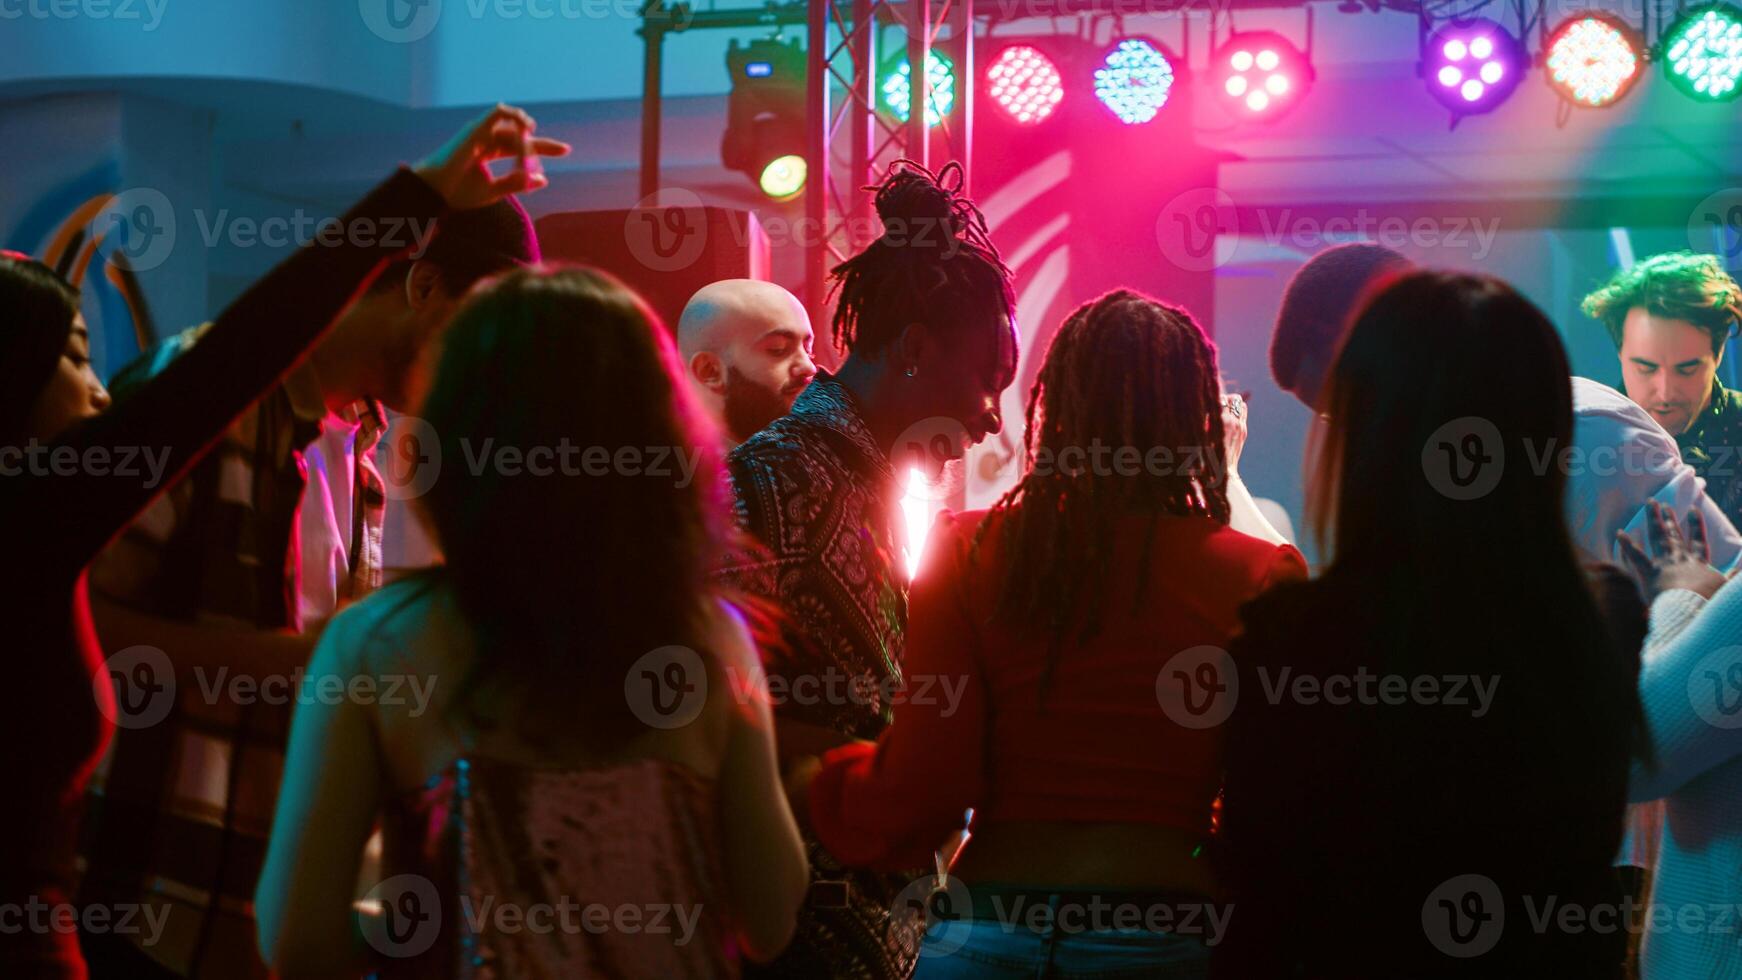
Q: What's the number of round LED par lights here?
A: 7